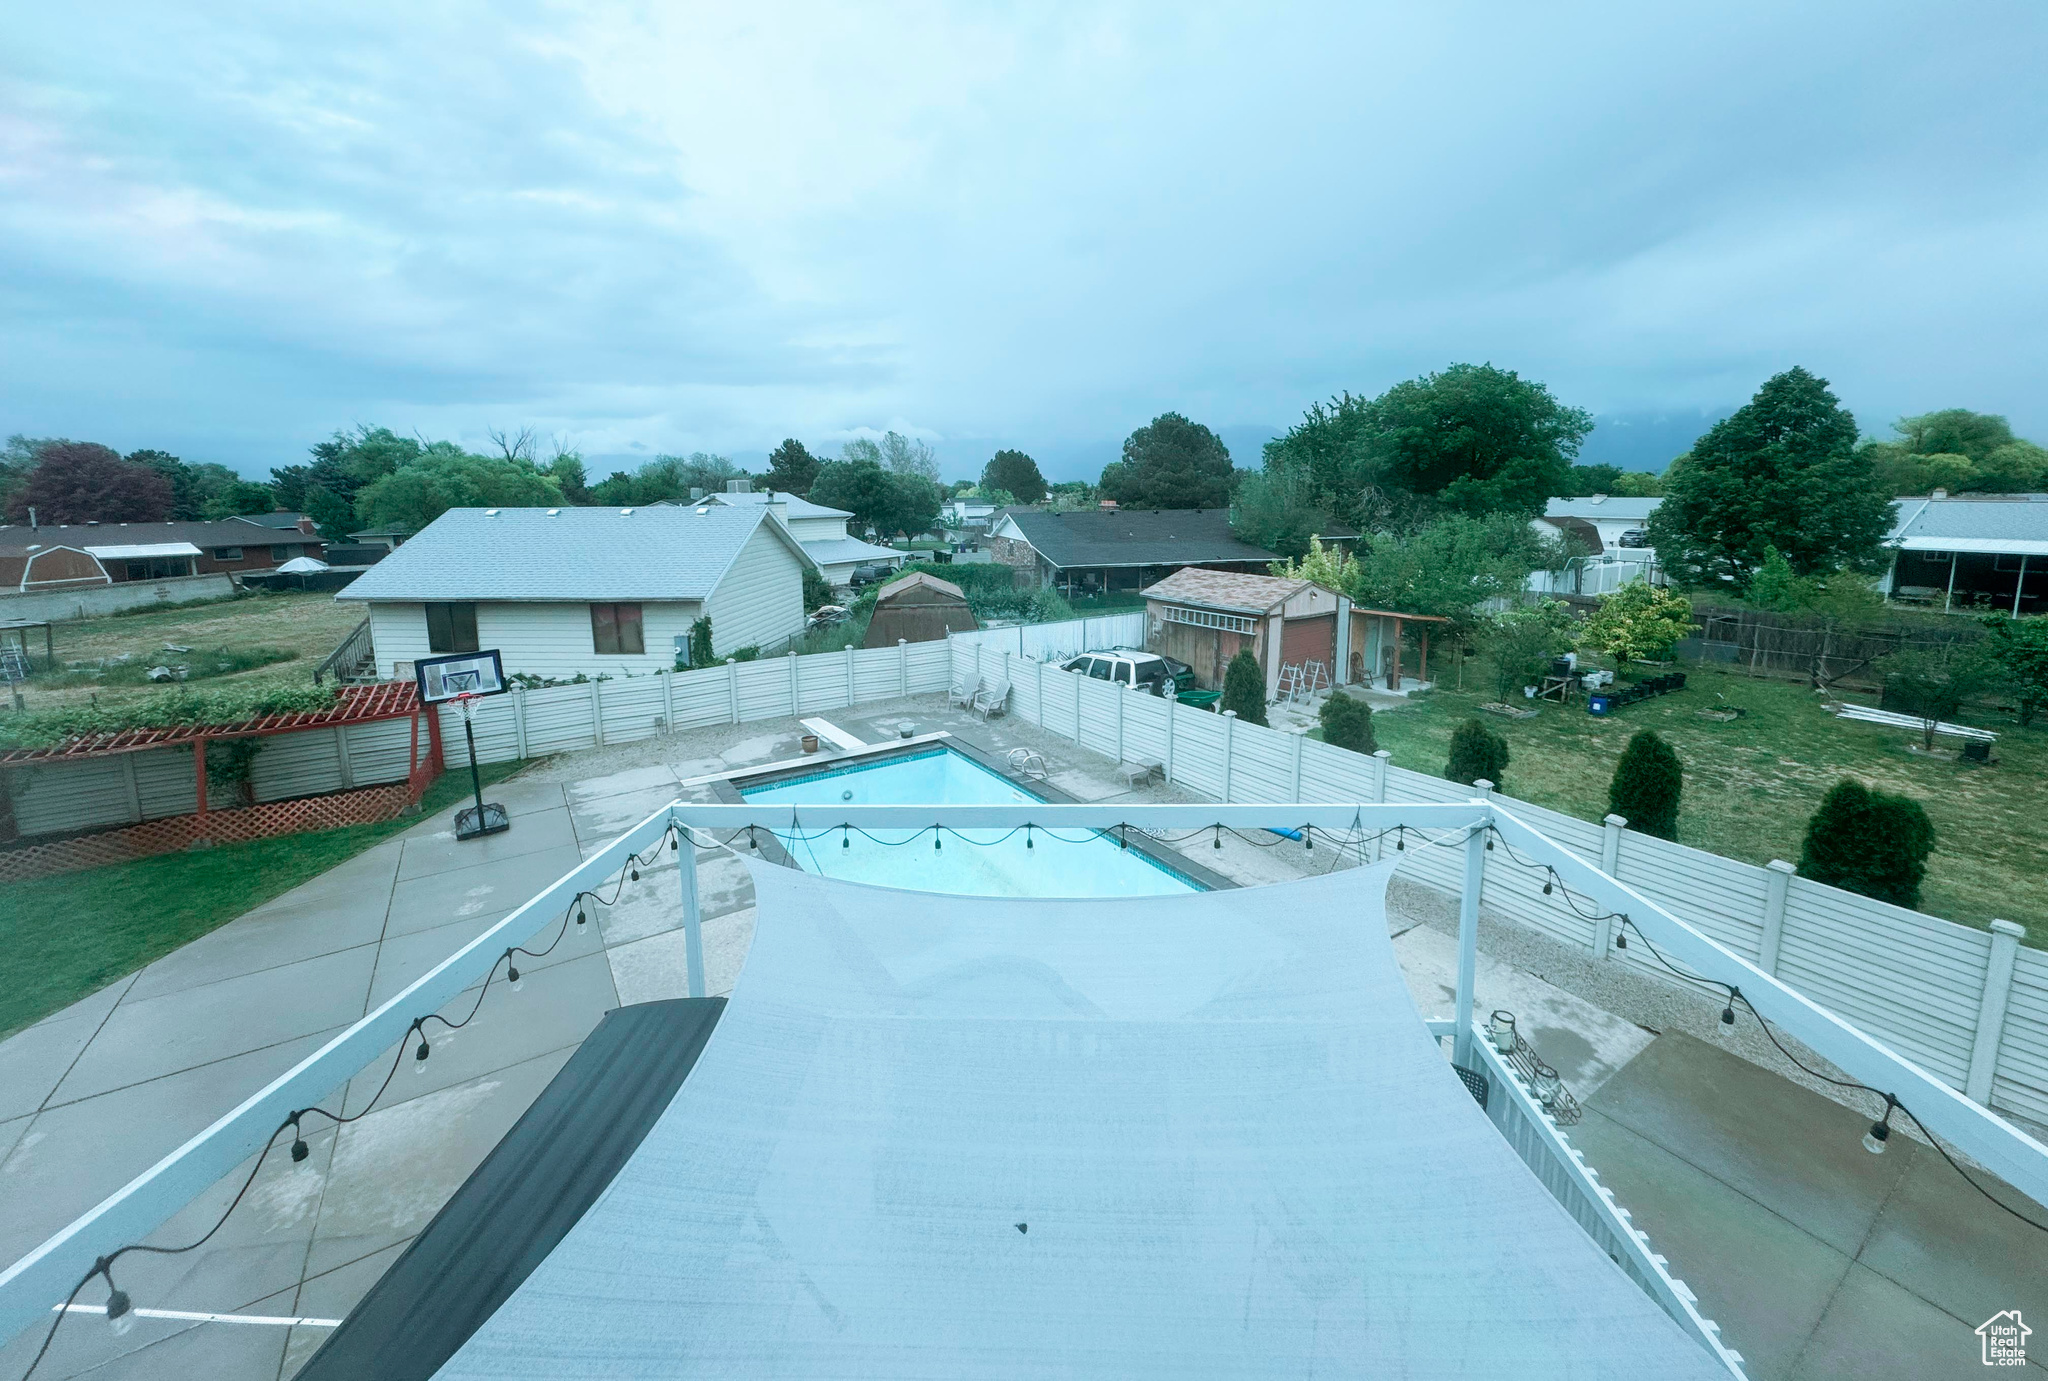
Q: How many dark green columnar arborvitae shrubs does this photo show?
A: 5